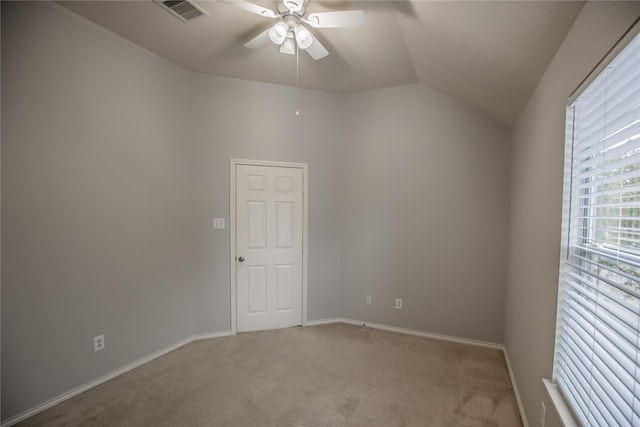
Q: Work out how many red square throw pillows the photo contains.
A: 0